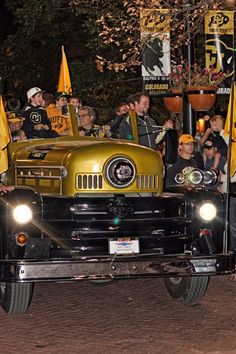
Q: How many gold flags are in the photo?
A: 3